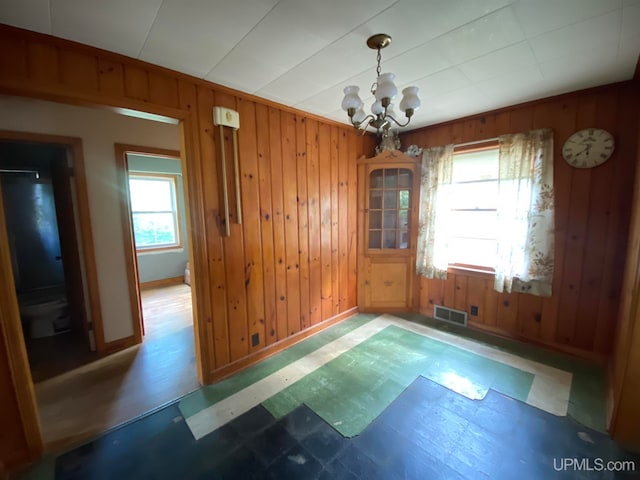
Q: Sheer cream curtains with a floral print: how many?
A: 2